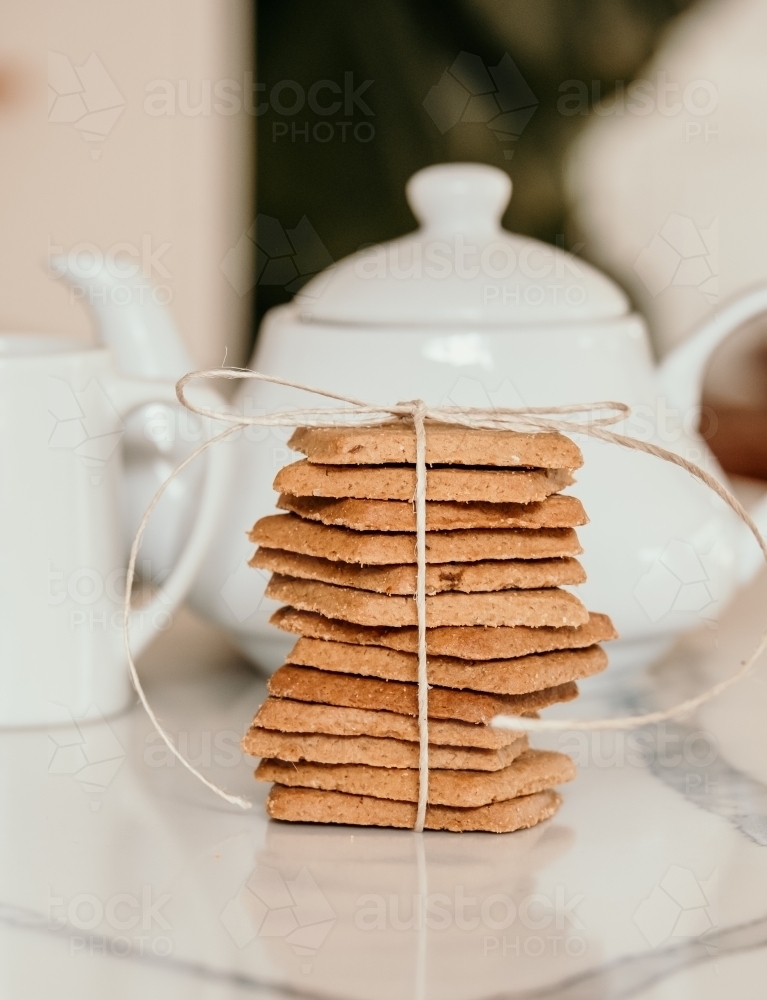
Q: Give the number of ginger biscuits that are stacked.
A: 13